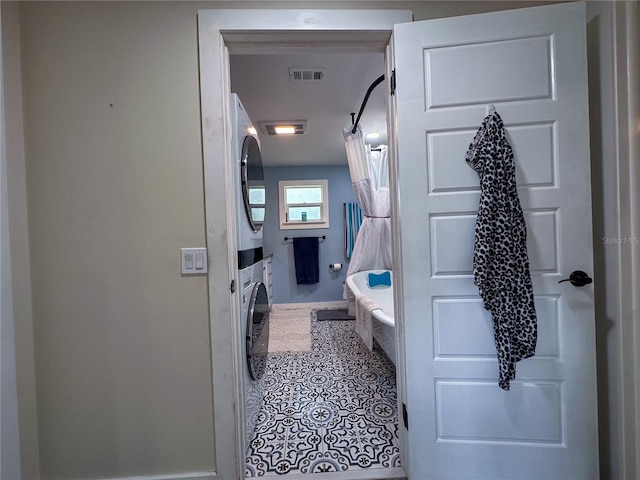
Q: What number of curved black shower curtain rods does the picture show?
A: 1